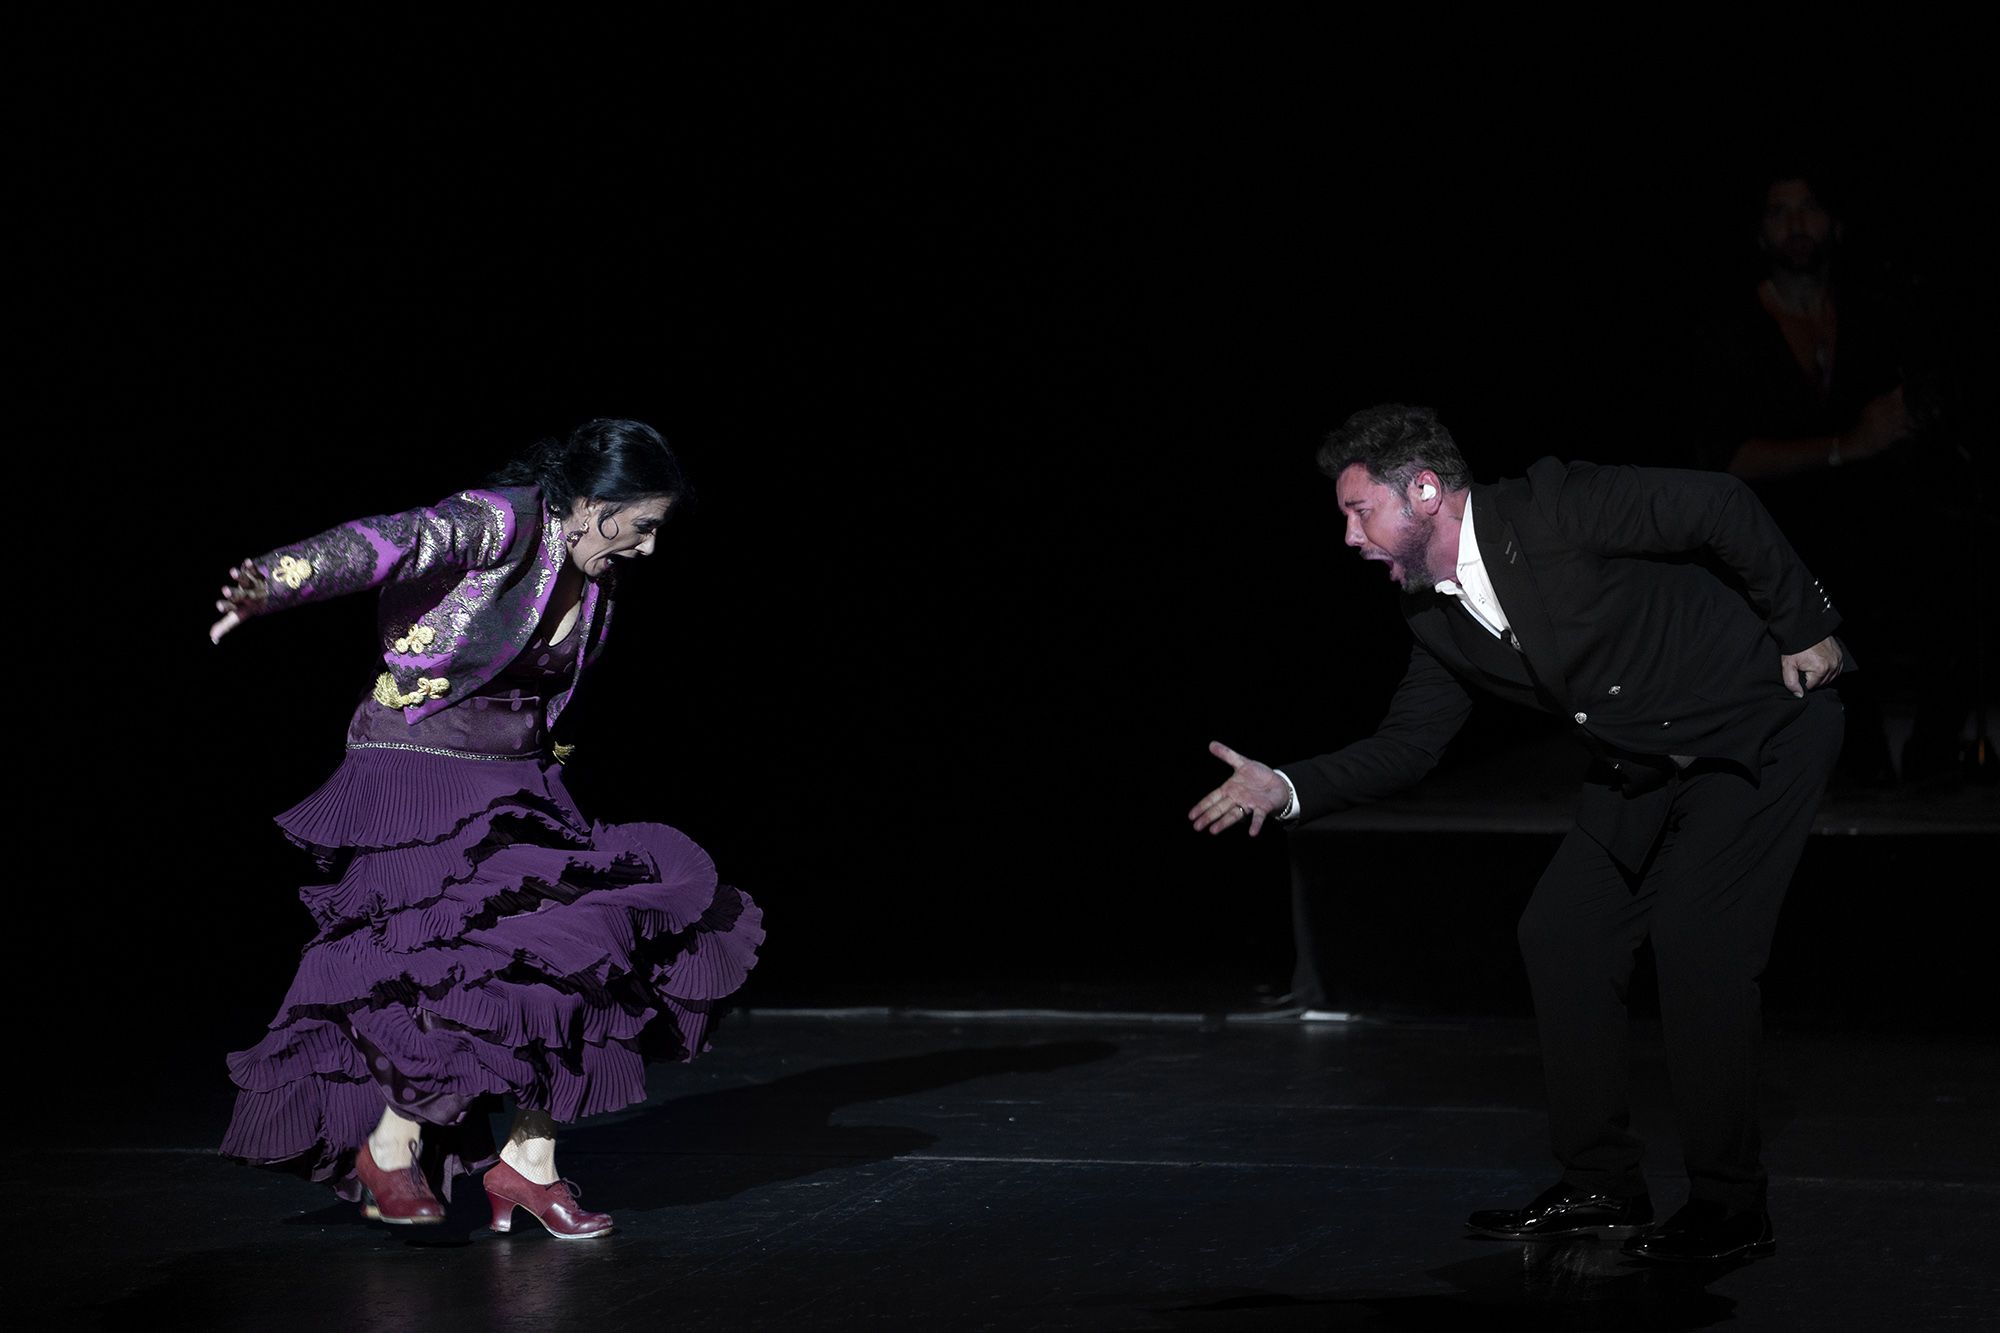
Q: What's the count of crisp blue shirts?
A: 0